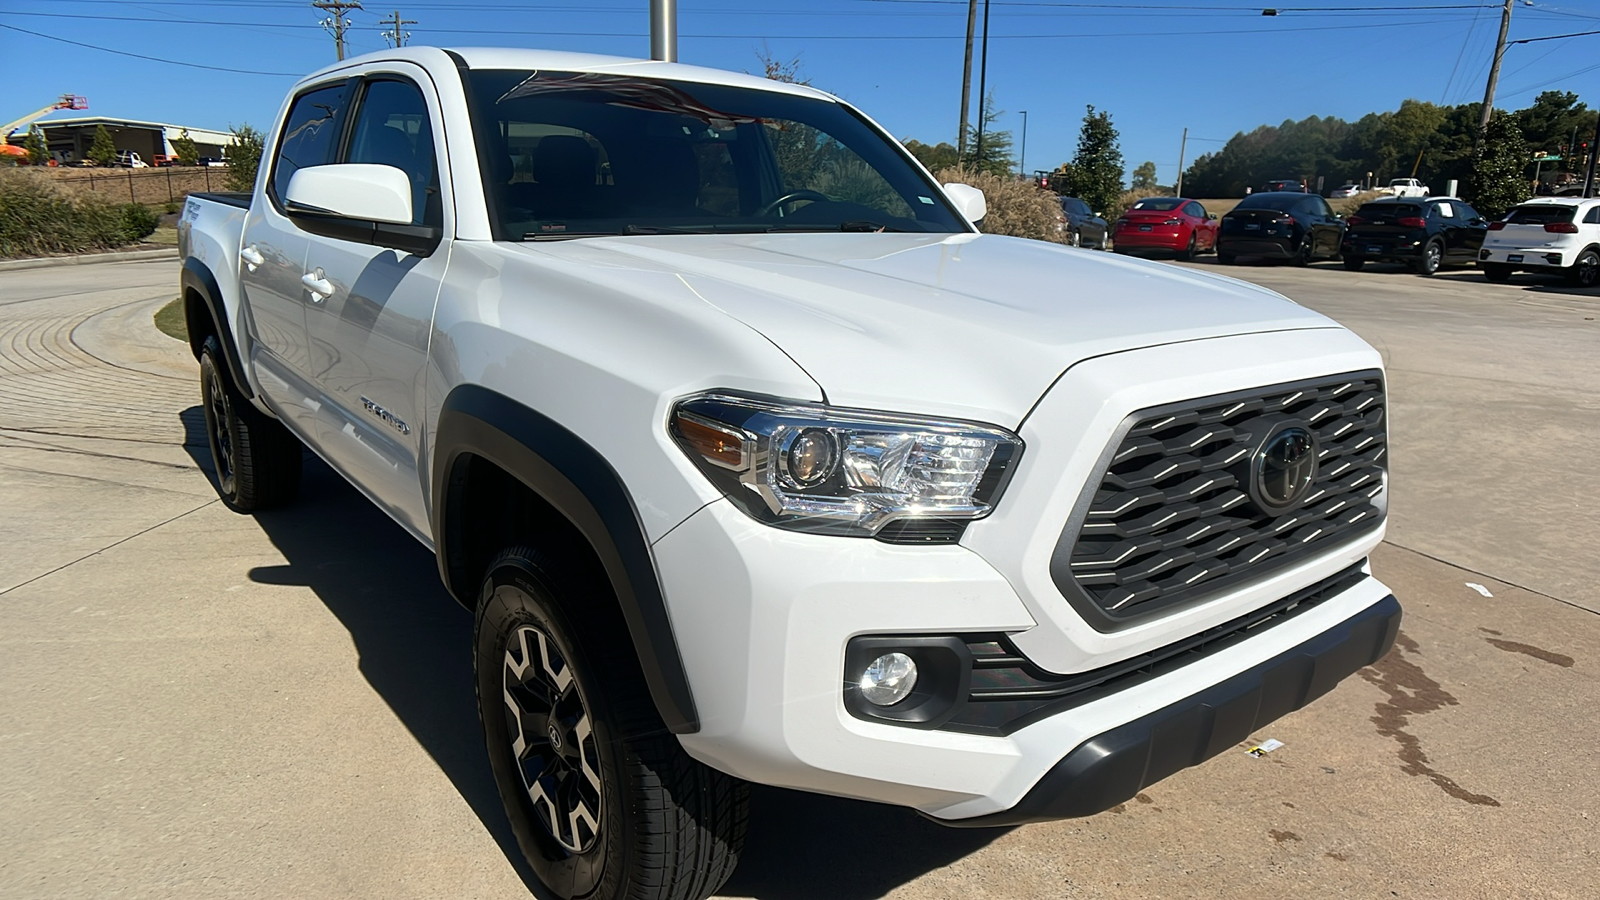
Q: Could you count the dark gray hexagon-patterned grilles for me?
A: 1